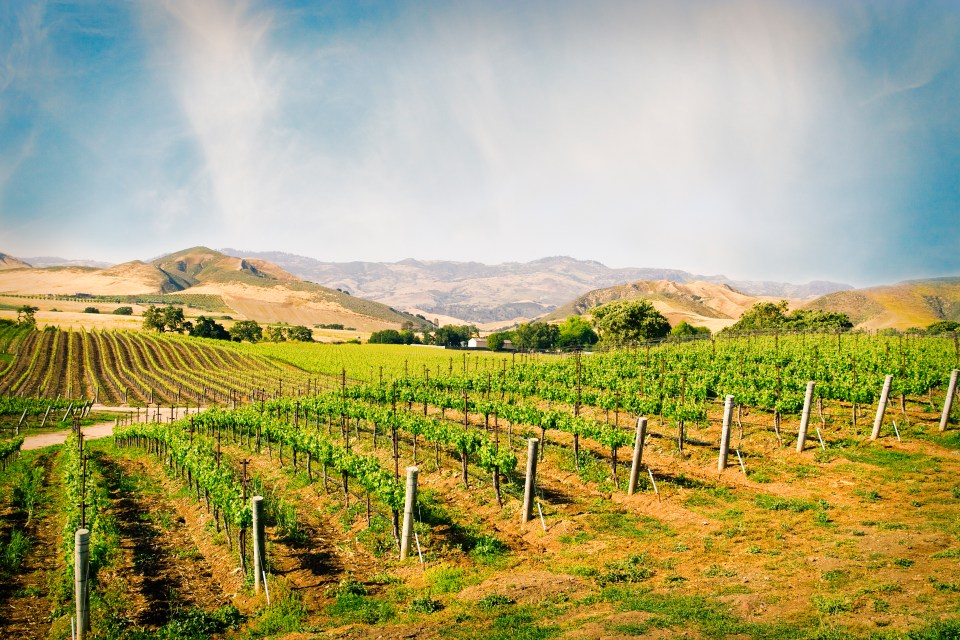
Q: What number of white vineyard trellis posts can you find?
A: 9